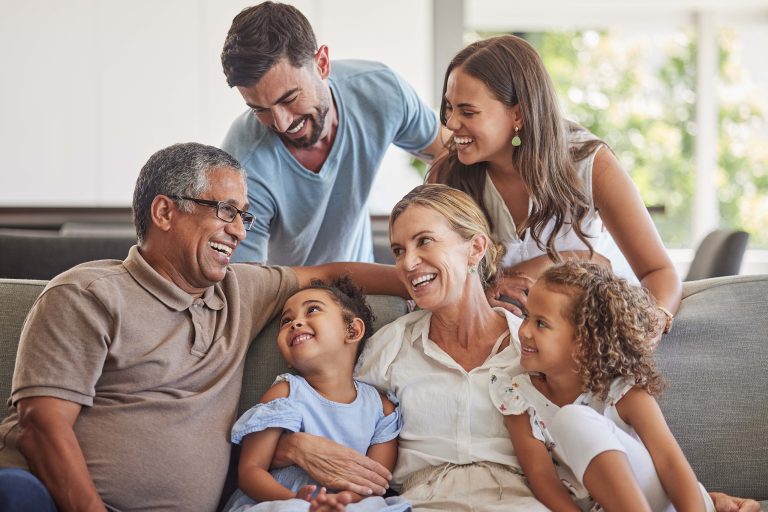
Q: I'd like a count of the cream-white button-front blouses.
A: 1